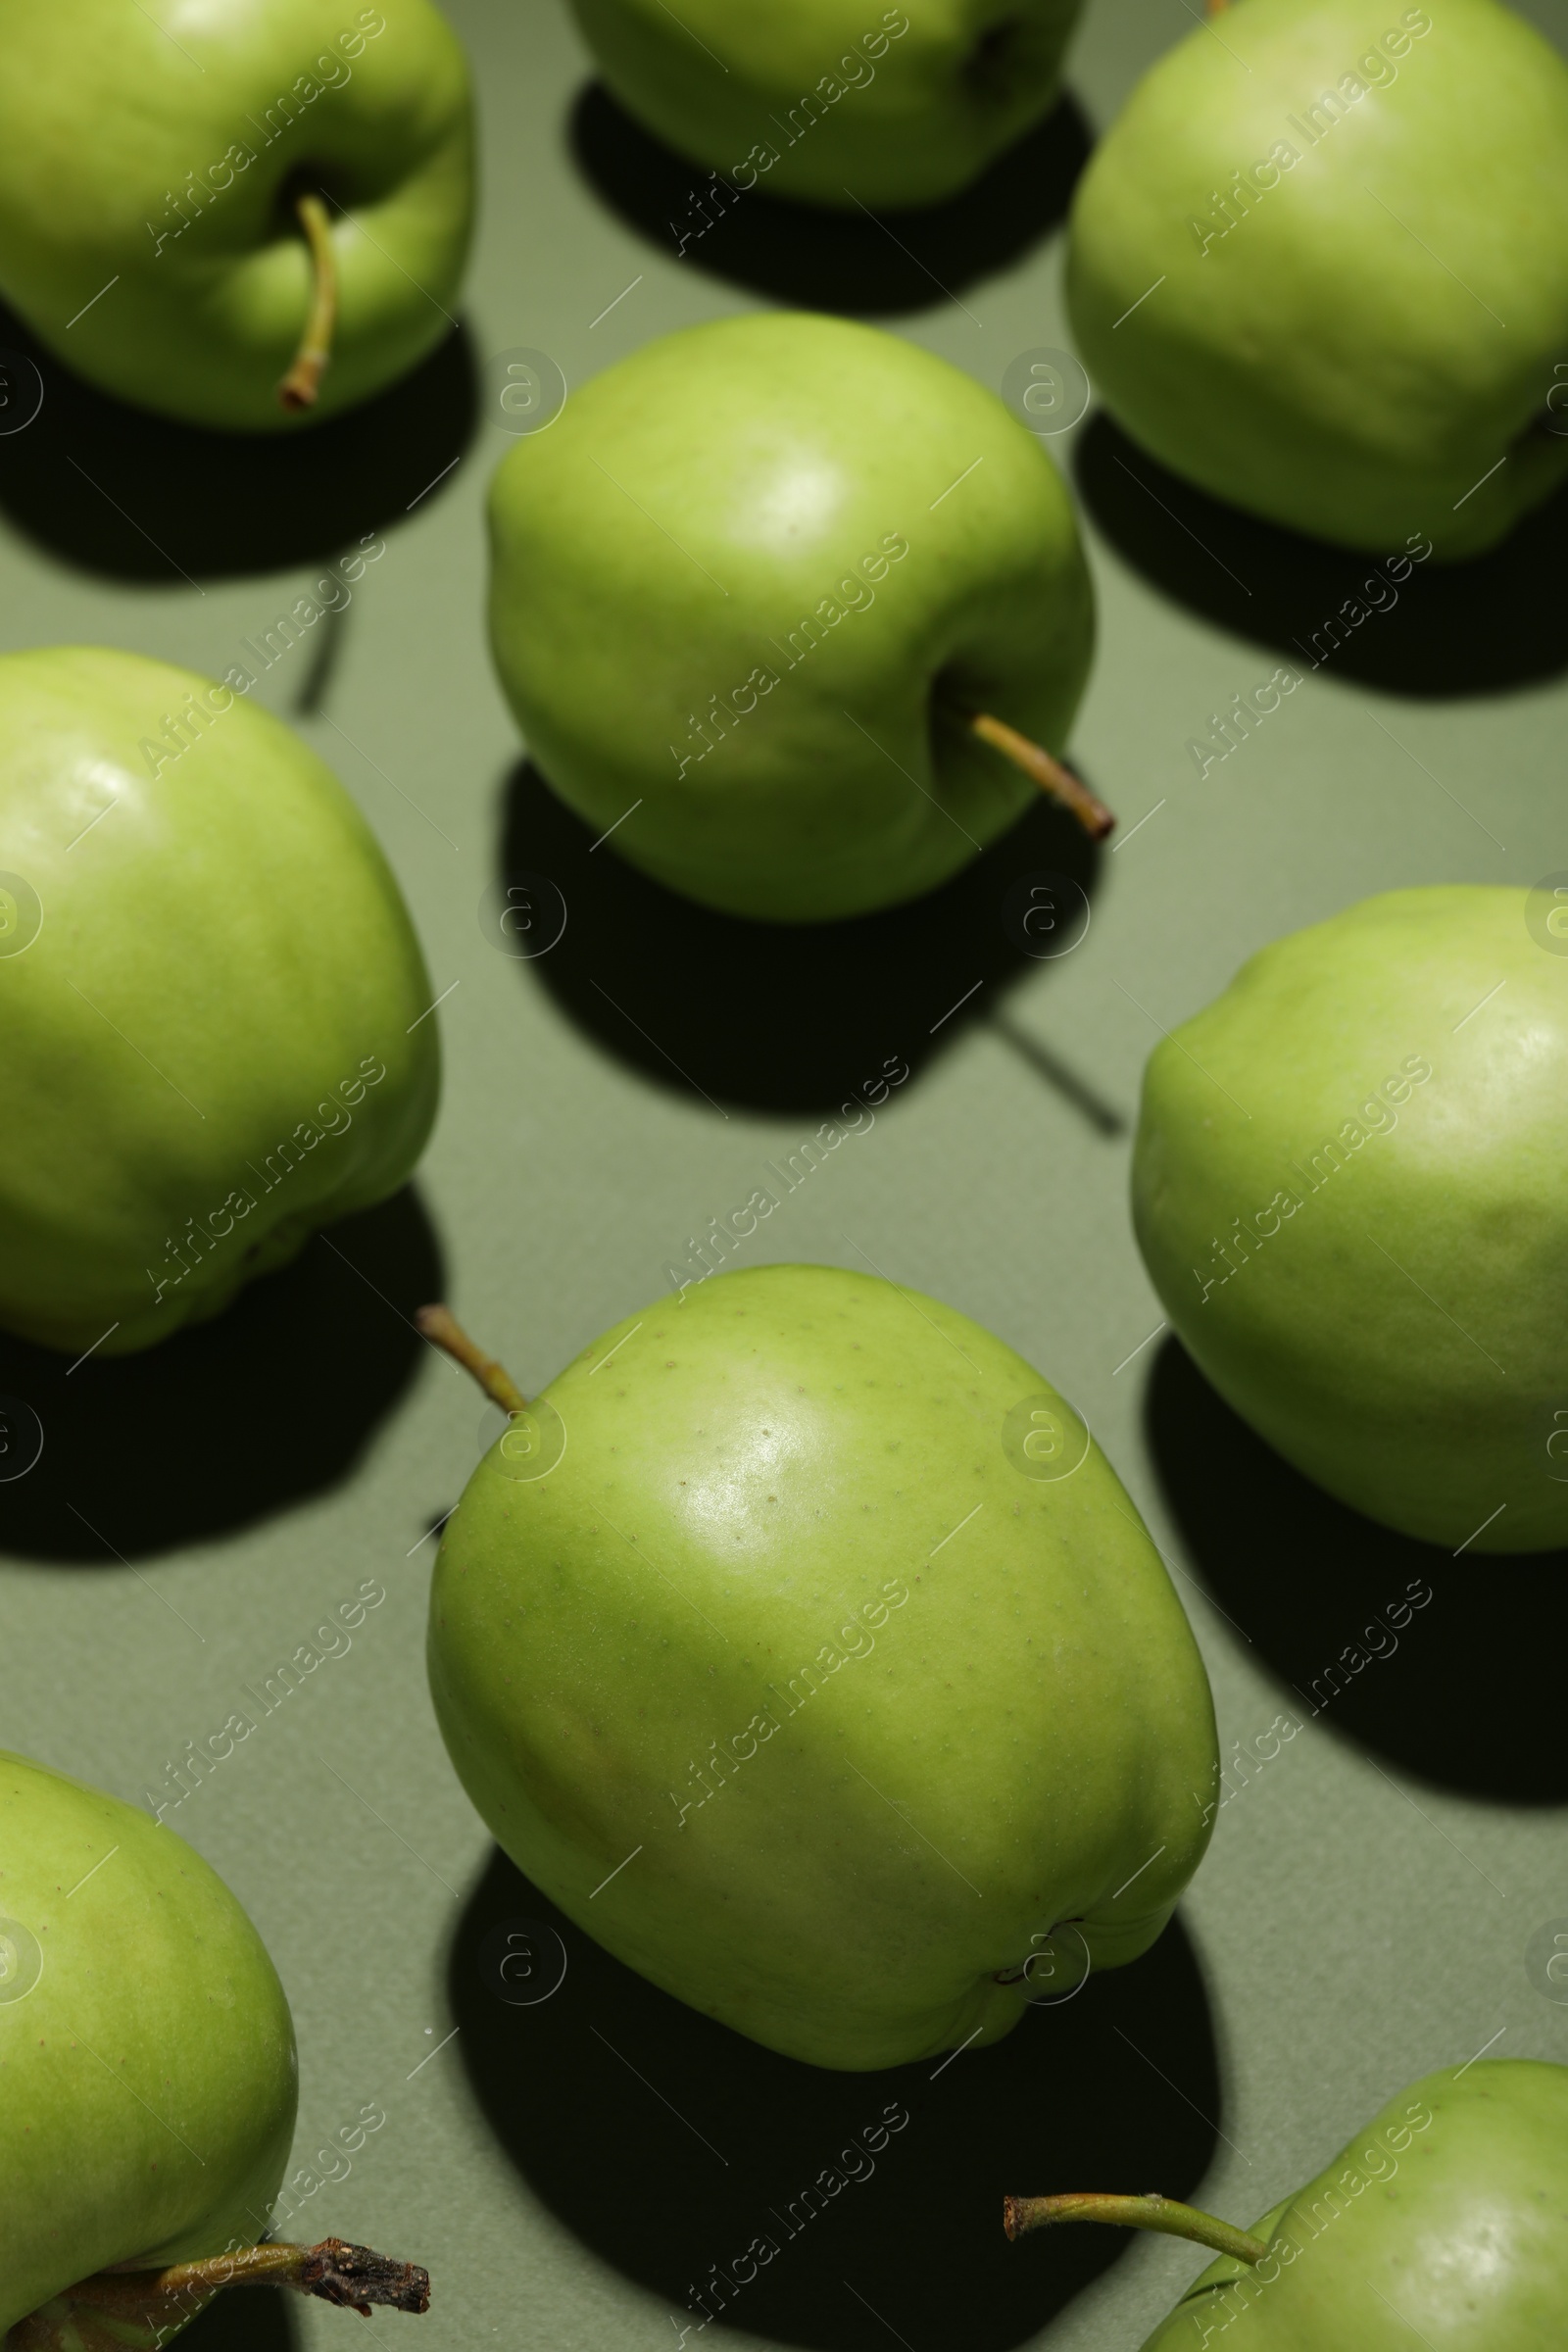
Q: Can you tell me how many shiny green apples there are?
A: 9